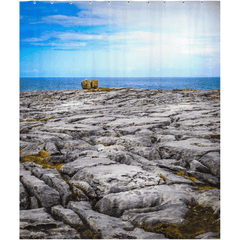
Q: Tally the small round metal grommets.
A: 10